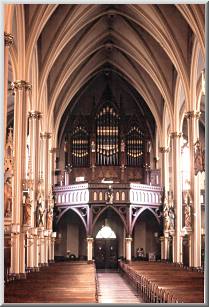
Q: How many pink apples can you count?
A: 0